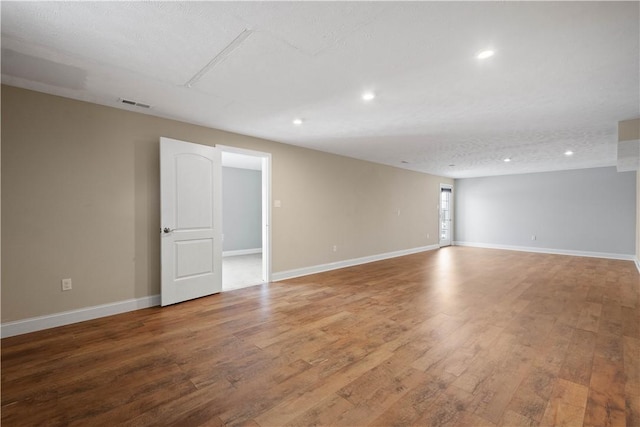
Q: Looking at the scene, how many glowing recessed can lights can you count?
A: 5